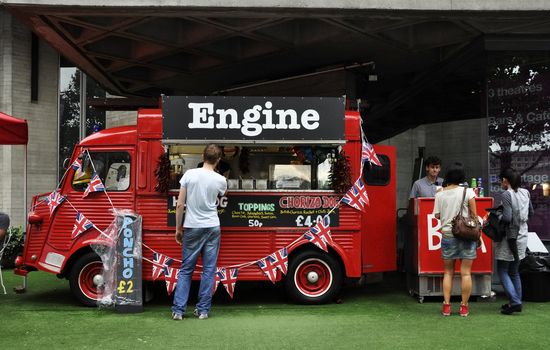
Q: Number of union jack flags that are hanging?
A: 15